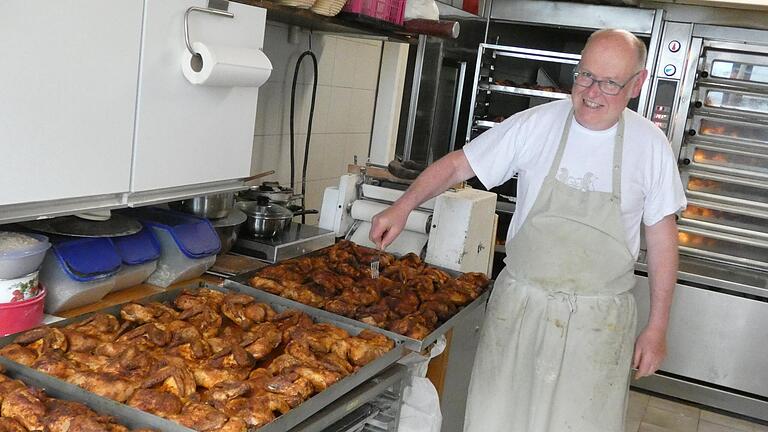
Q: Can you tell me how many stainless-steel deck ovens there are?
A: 1